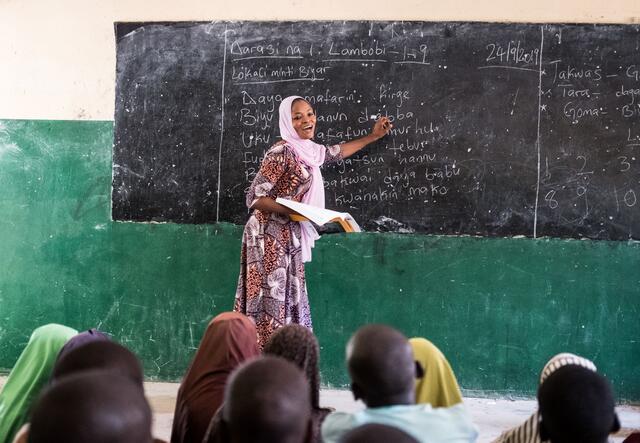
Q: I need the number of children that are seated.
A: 12